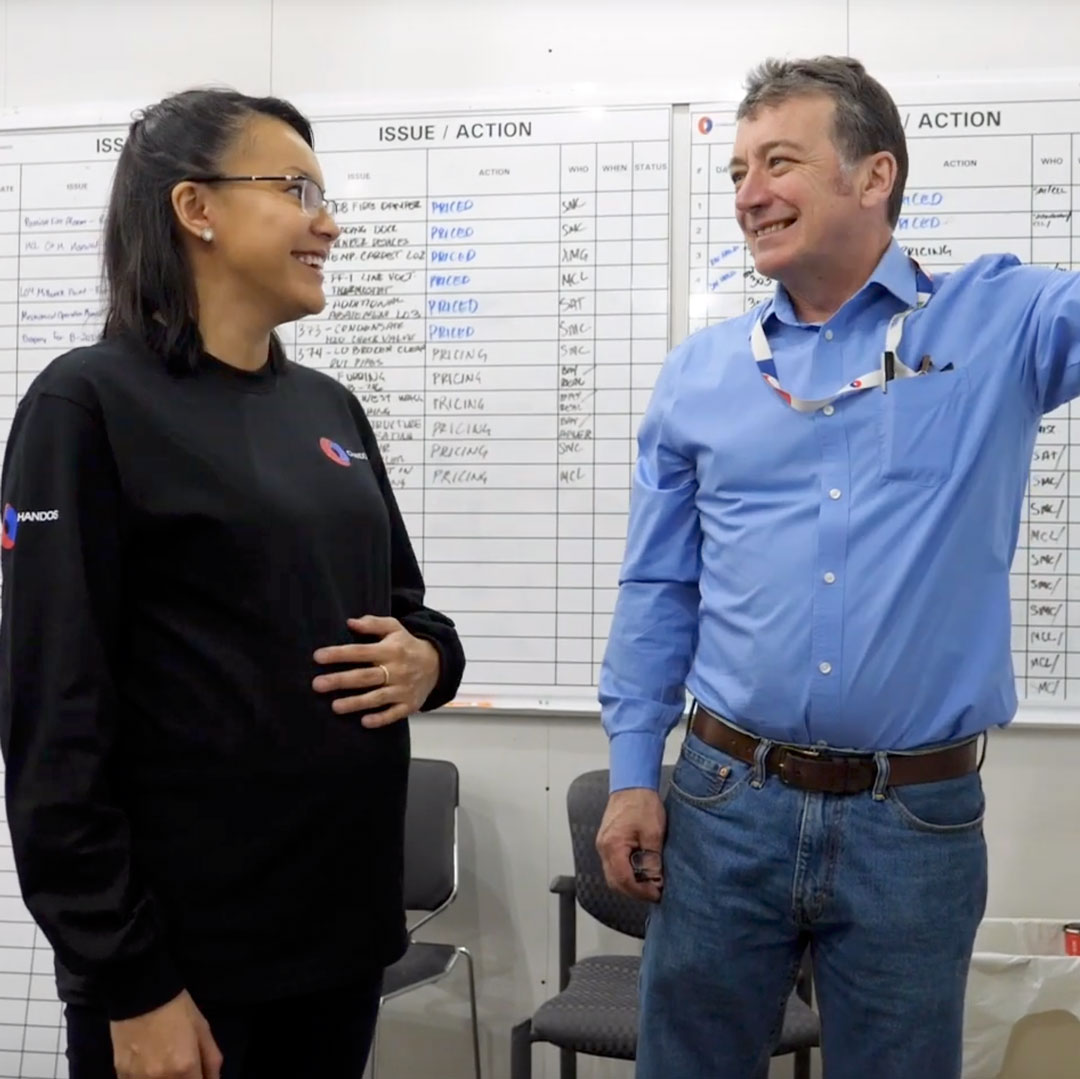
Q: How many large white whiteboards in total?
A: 3